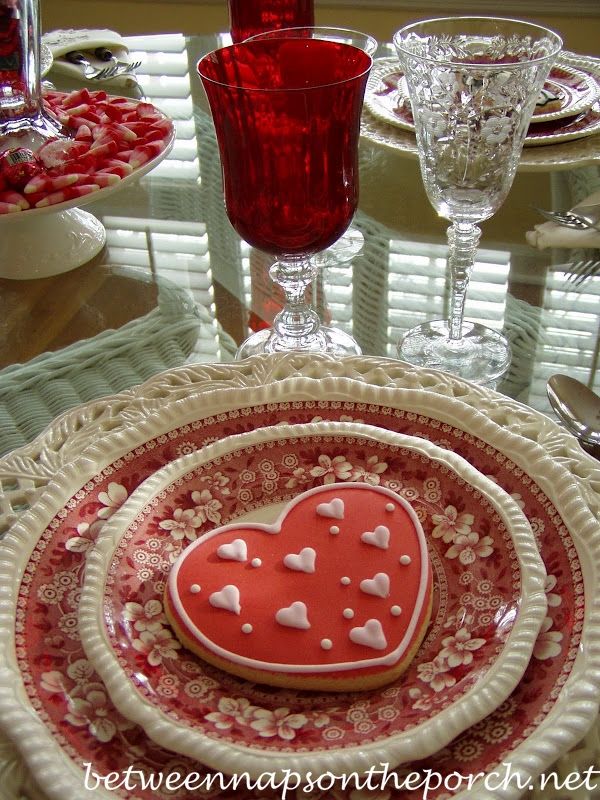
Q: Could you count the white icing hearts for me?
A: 8